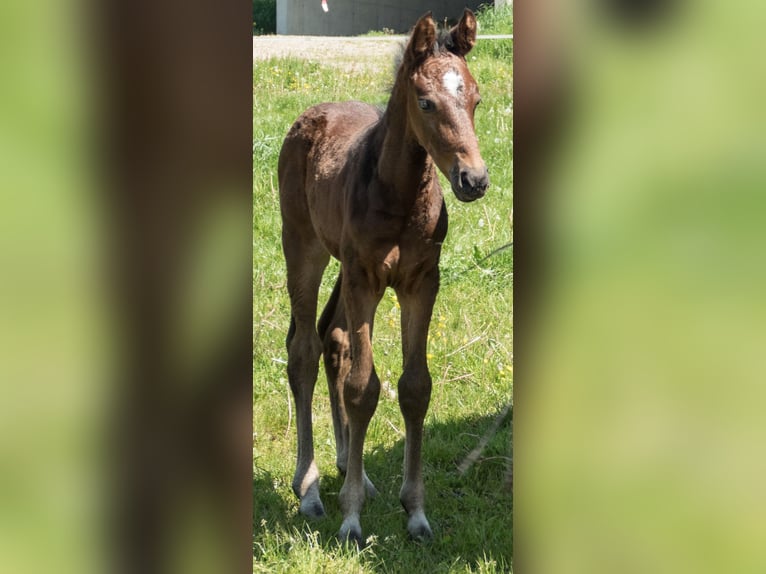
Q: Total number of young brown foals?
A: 1